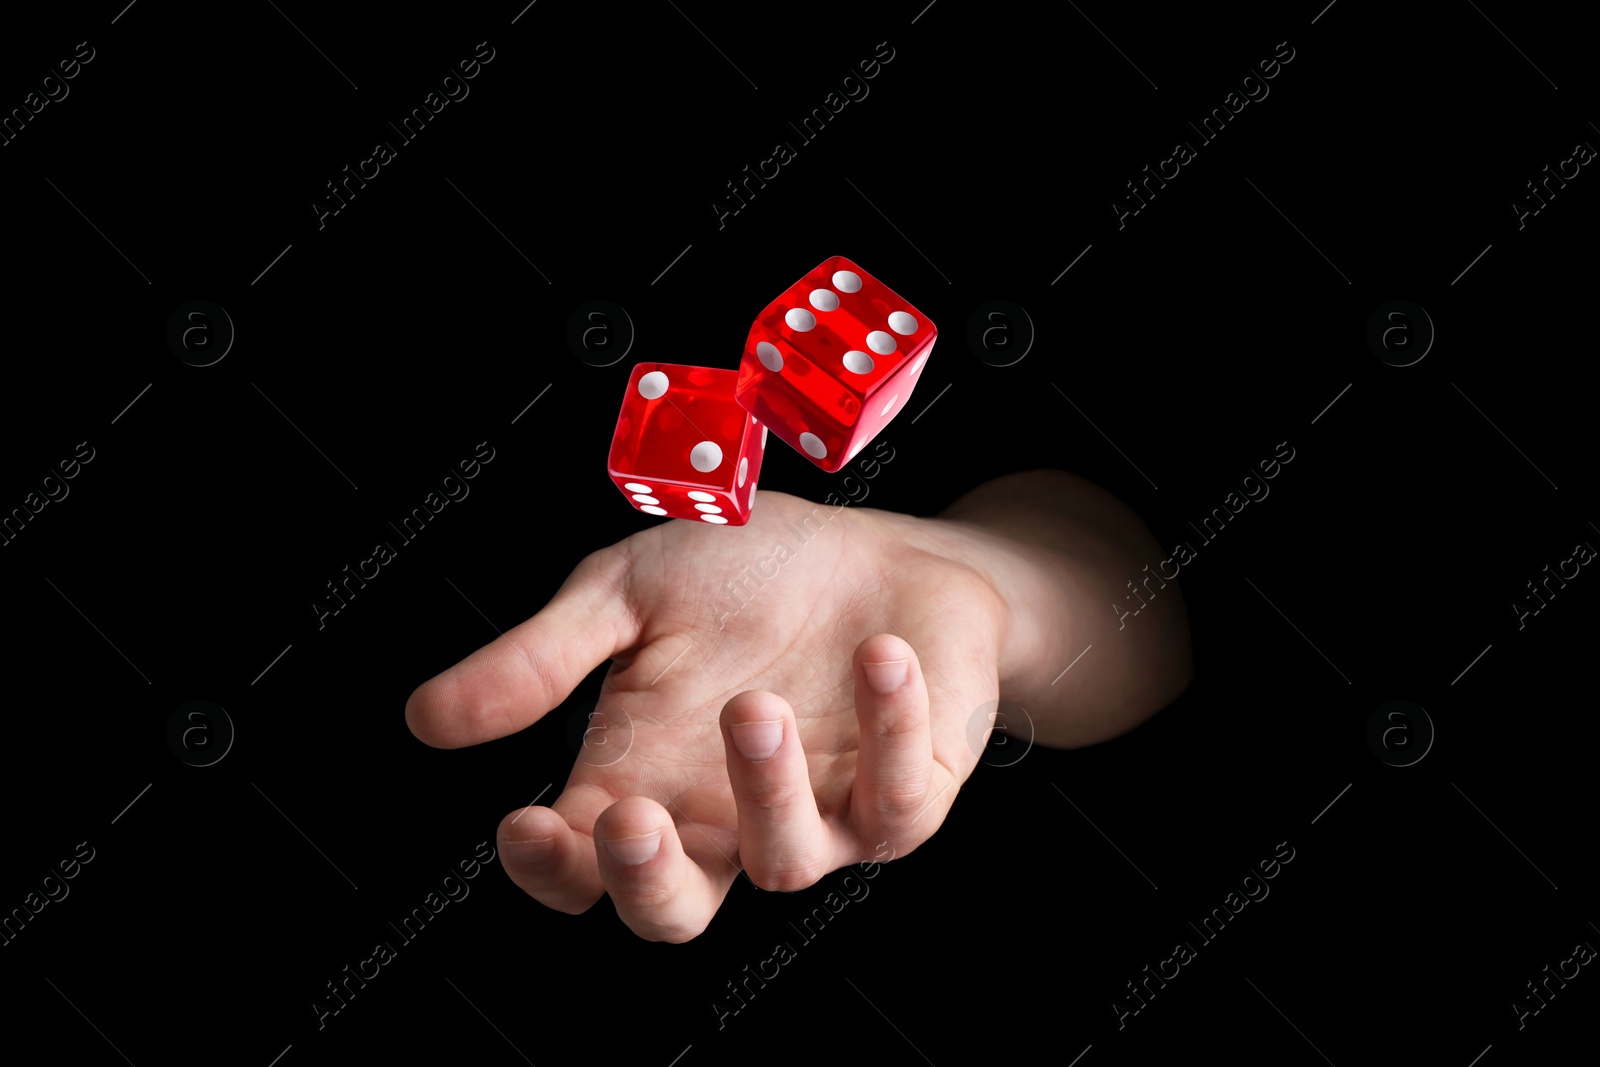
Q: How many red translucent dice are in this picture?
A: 2